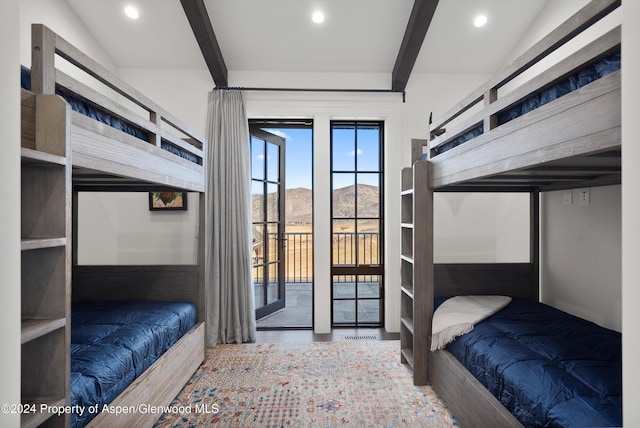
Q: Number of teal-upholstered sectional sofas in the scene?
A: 0